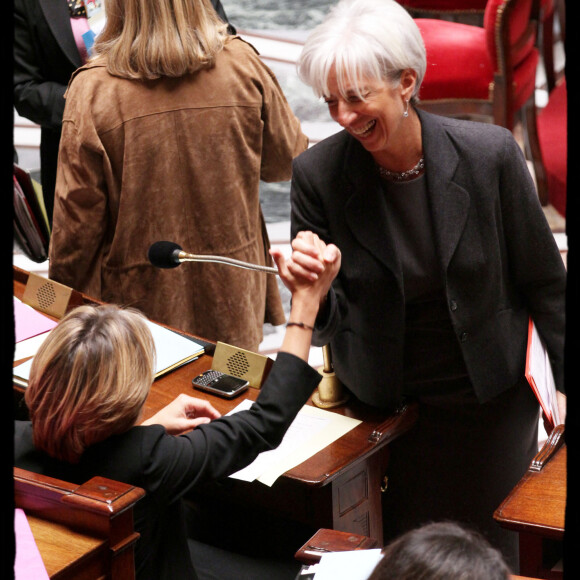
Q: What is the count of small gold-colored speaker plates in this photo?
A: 2